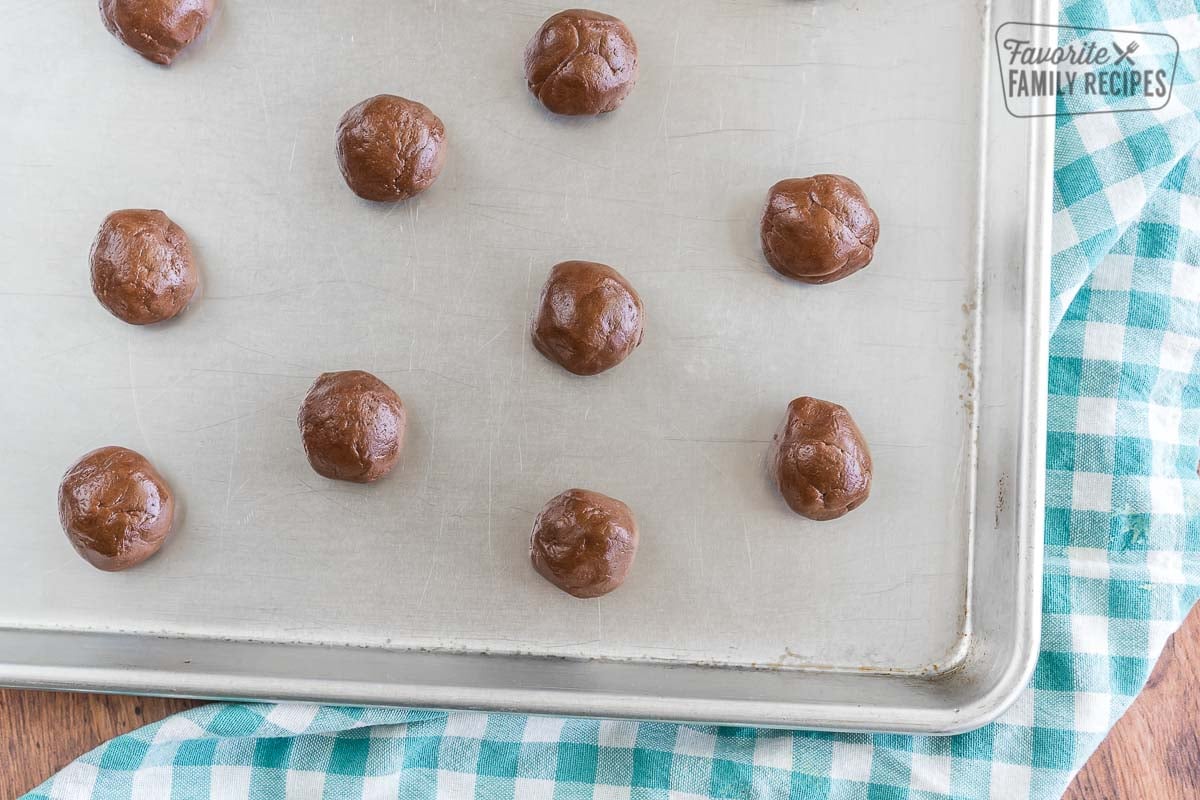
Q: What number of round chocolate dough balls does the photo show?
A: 10